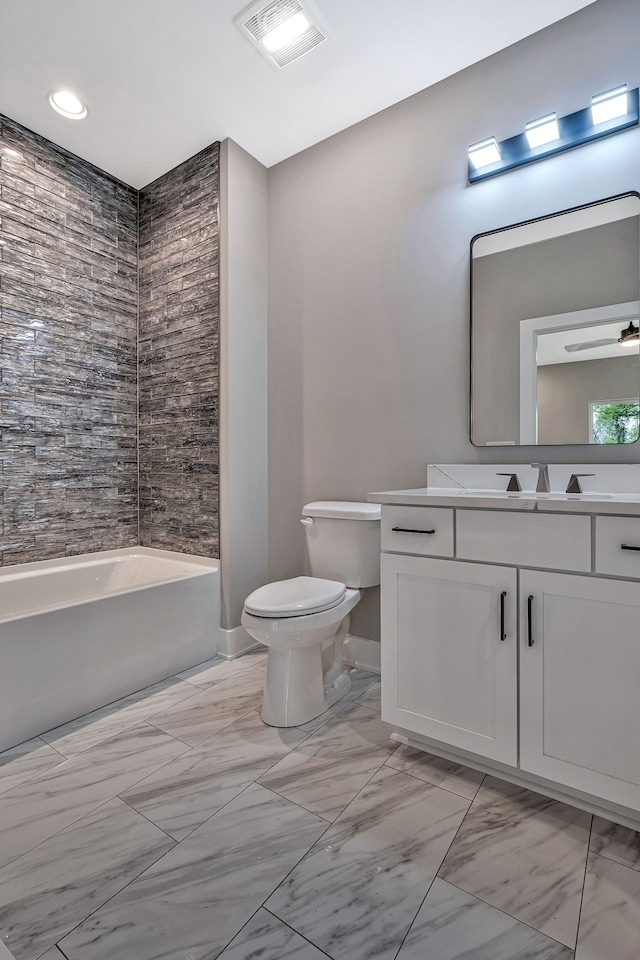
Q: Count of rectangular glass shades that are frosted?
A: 3